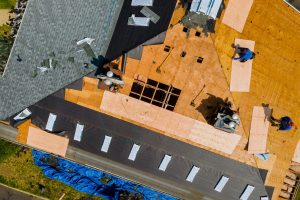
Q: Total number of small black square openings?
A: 5